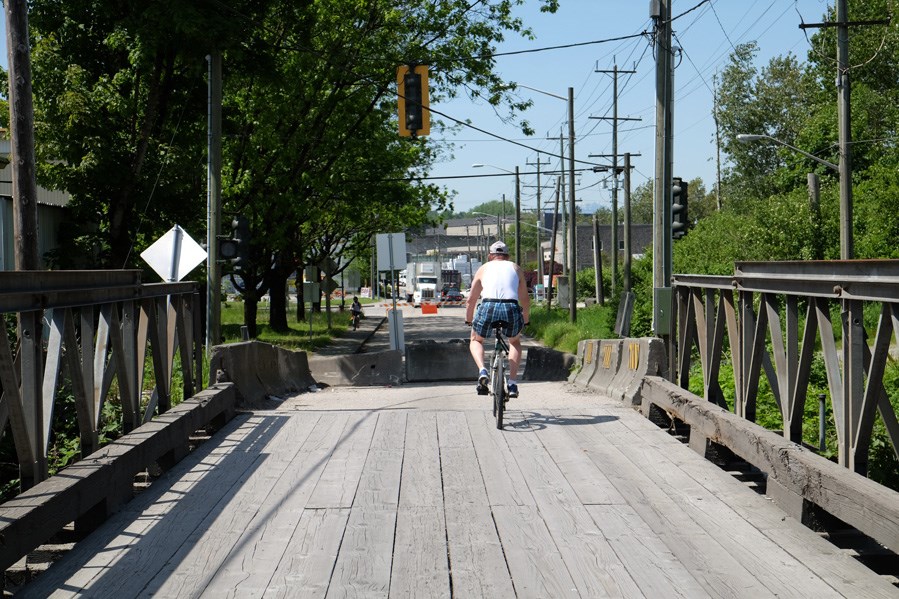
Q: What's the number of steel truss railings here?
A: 2